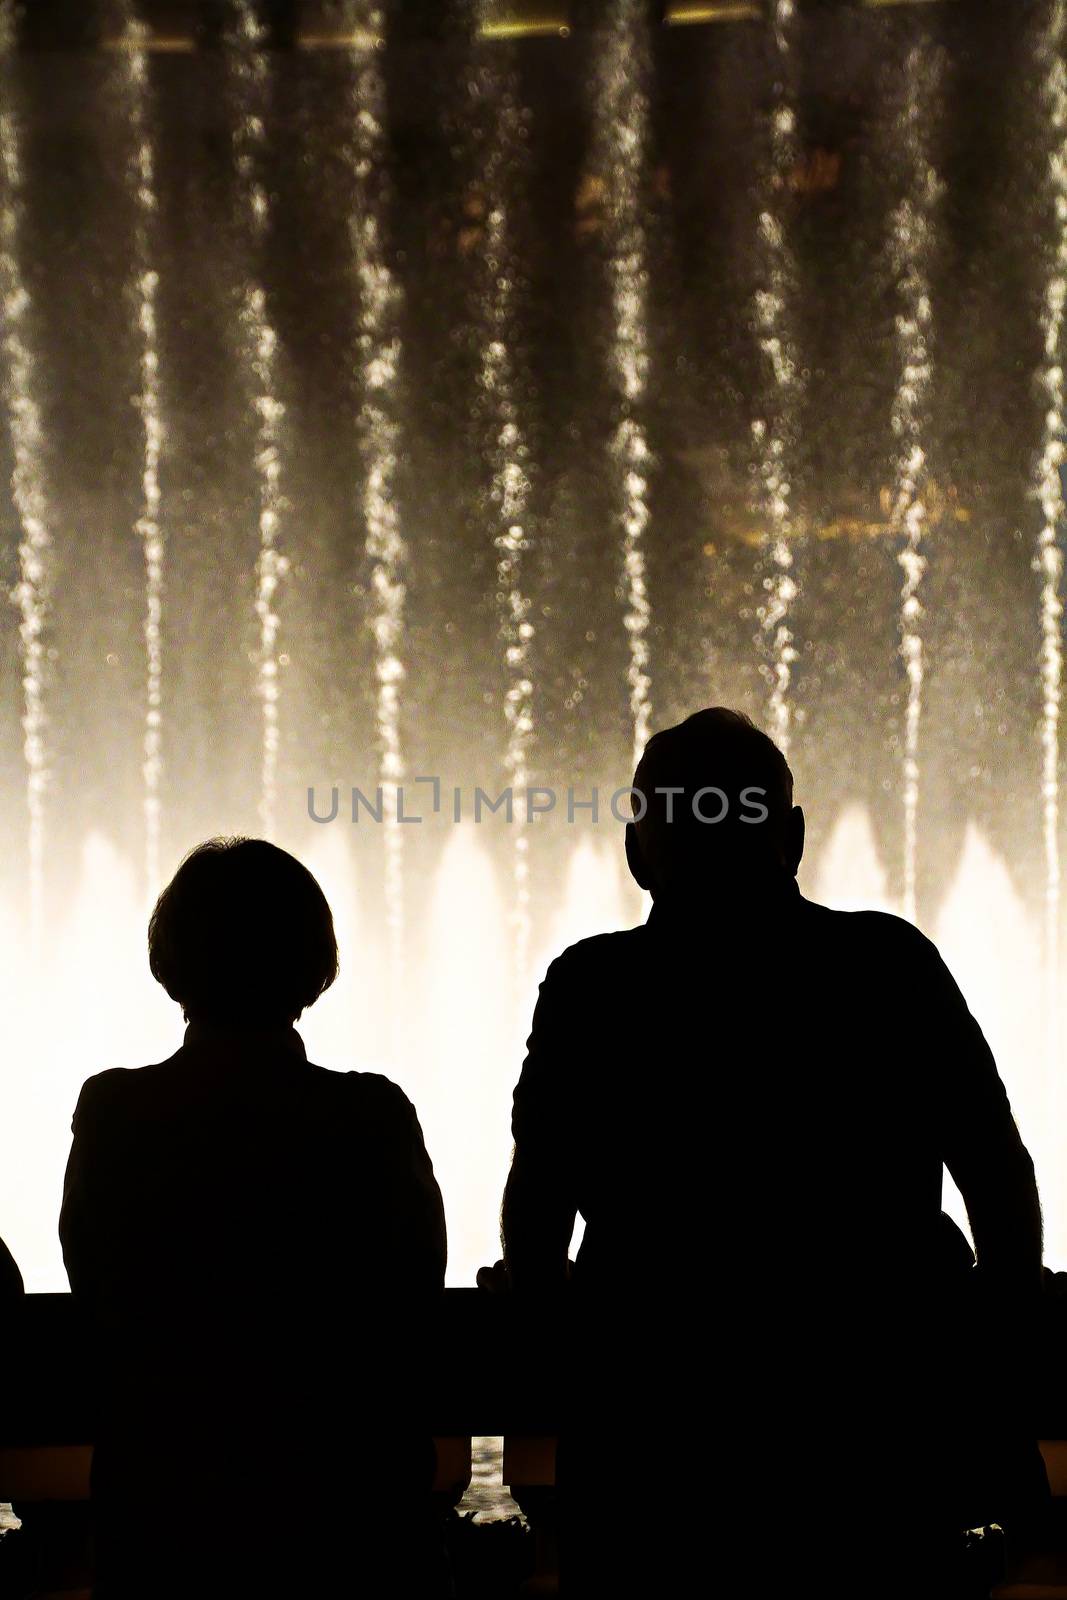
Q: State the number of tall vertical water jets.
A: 9